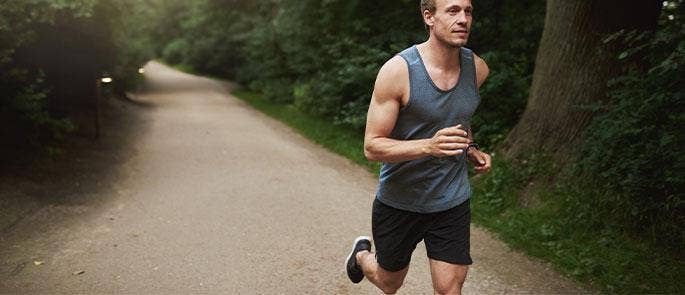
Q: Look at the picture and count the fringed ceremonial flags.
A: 0